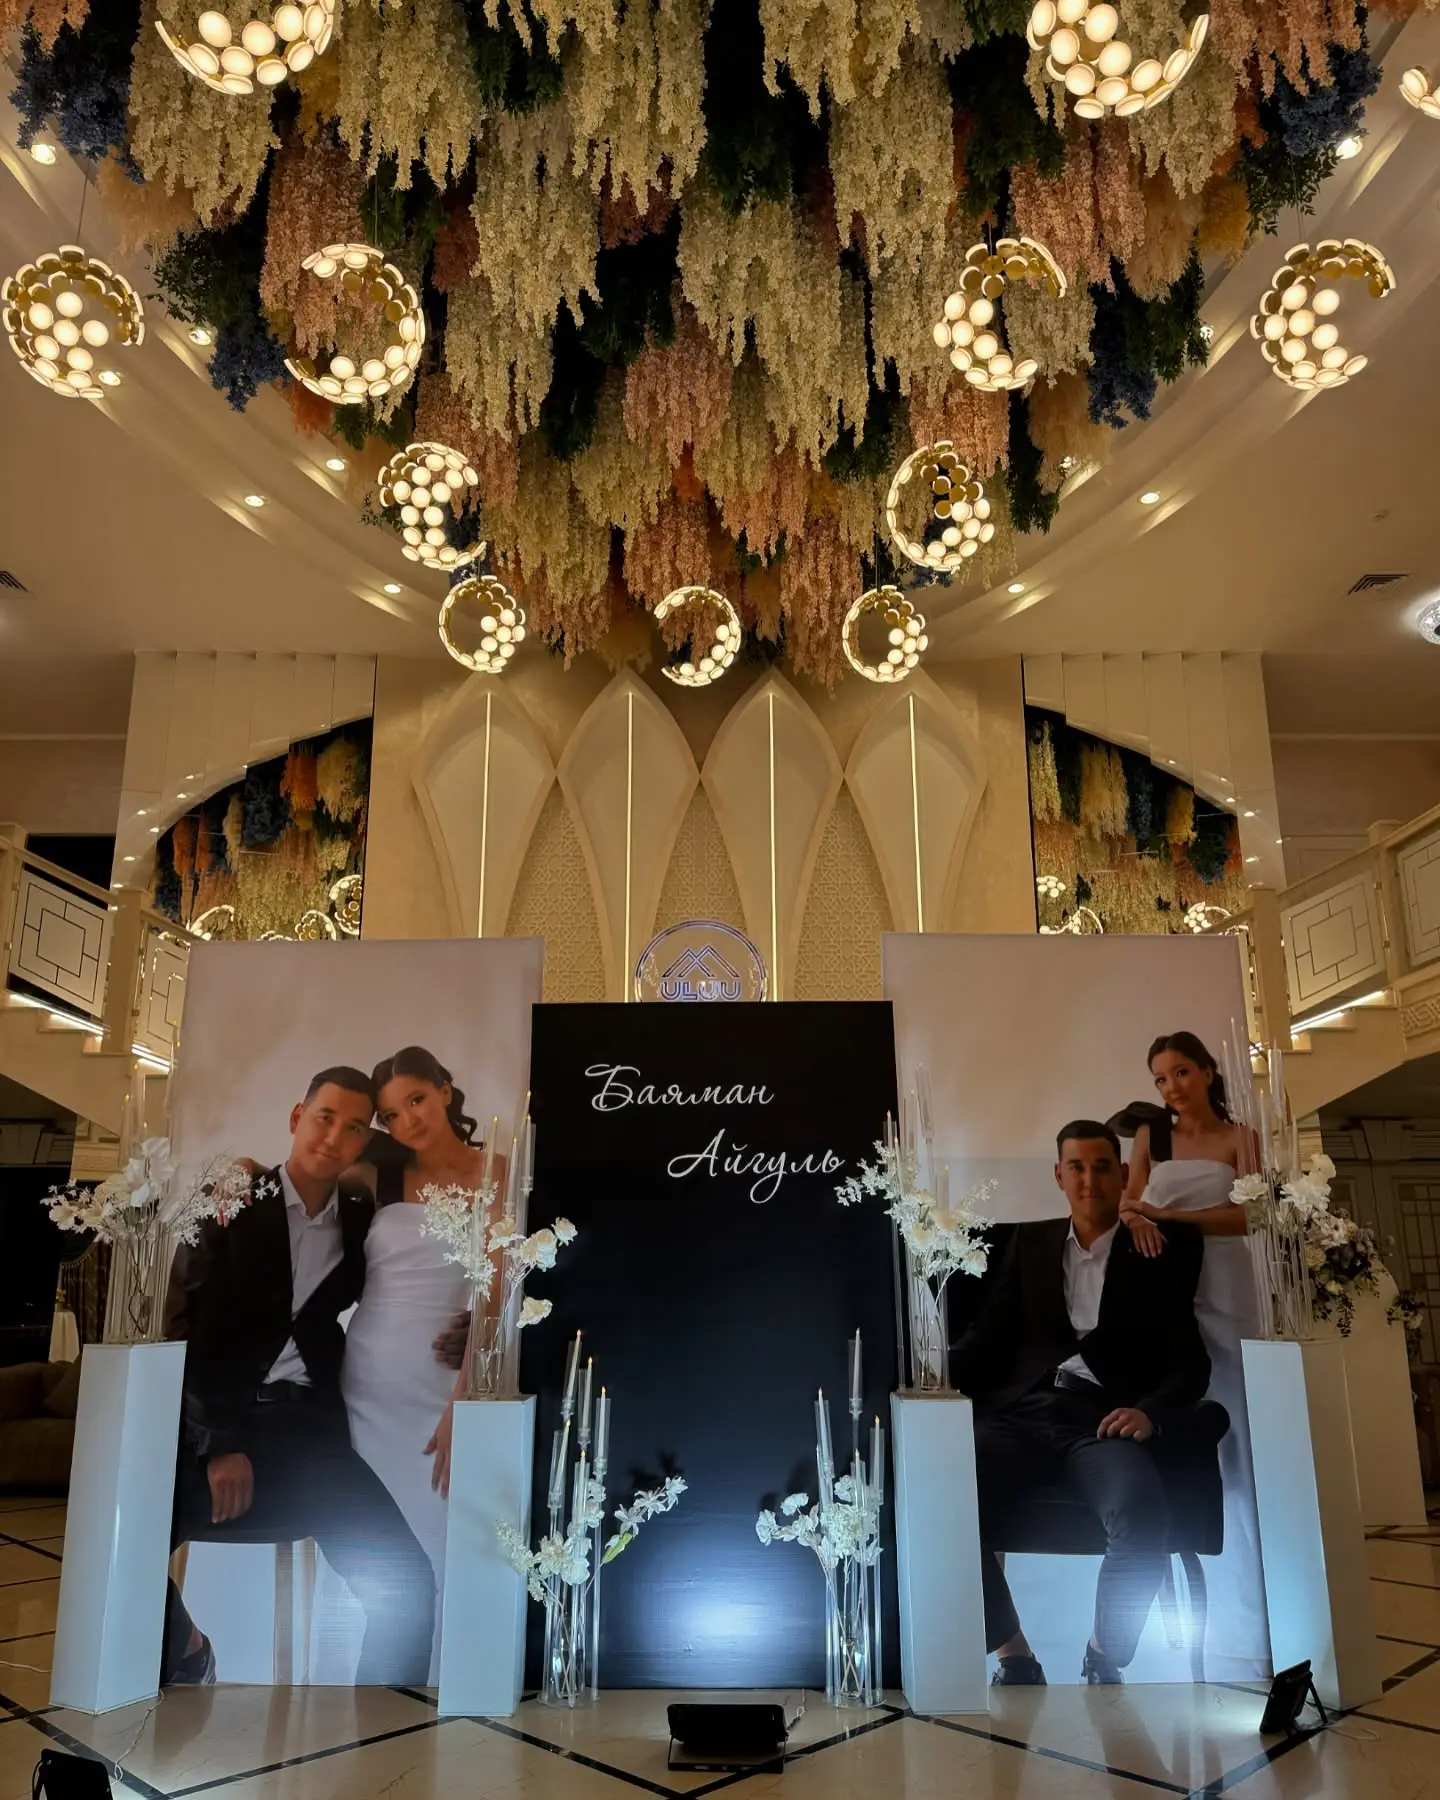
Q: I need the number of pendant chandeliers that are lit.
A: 12